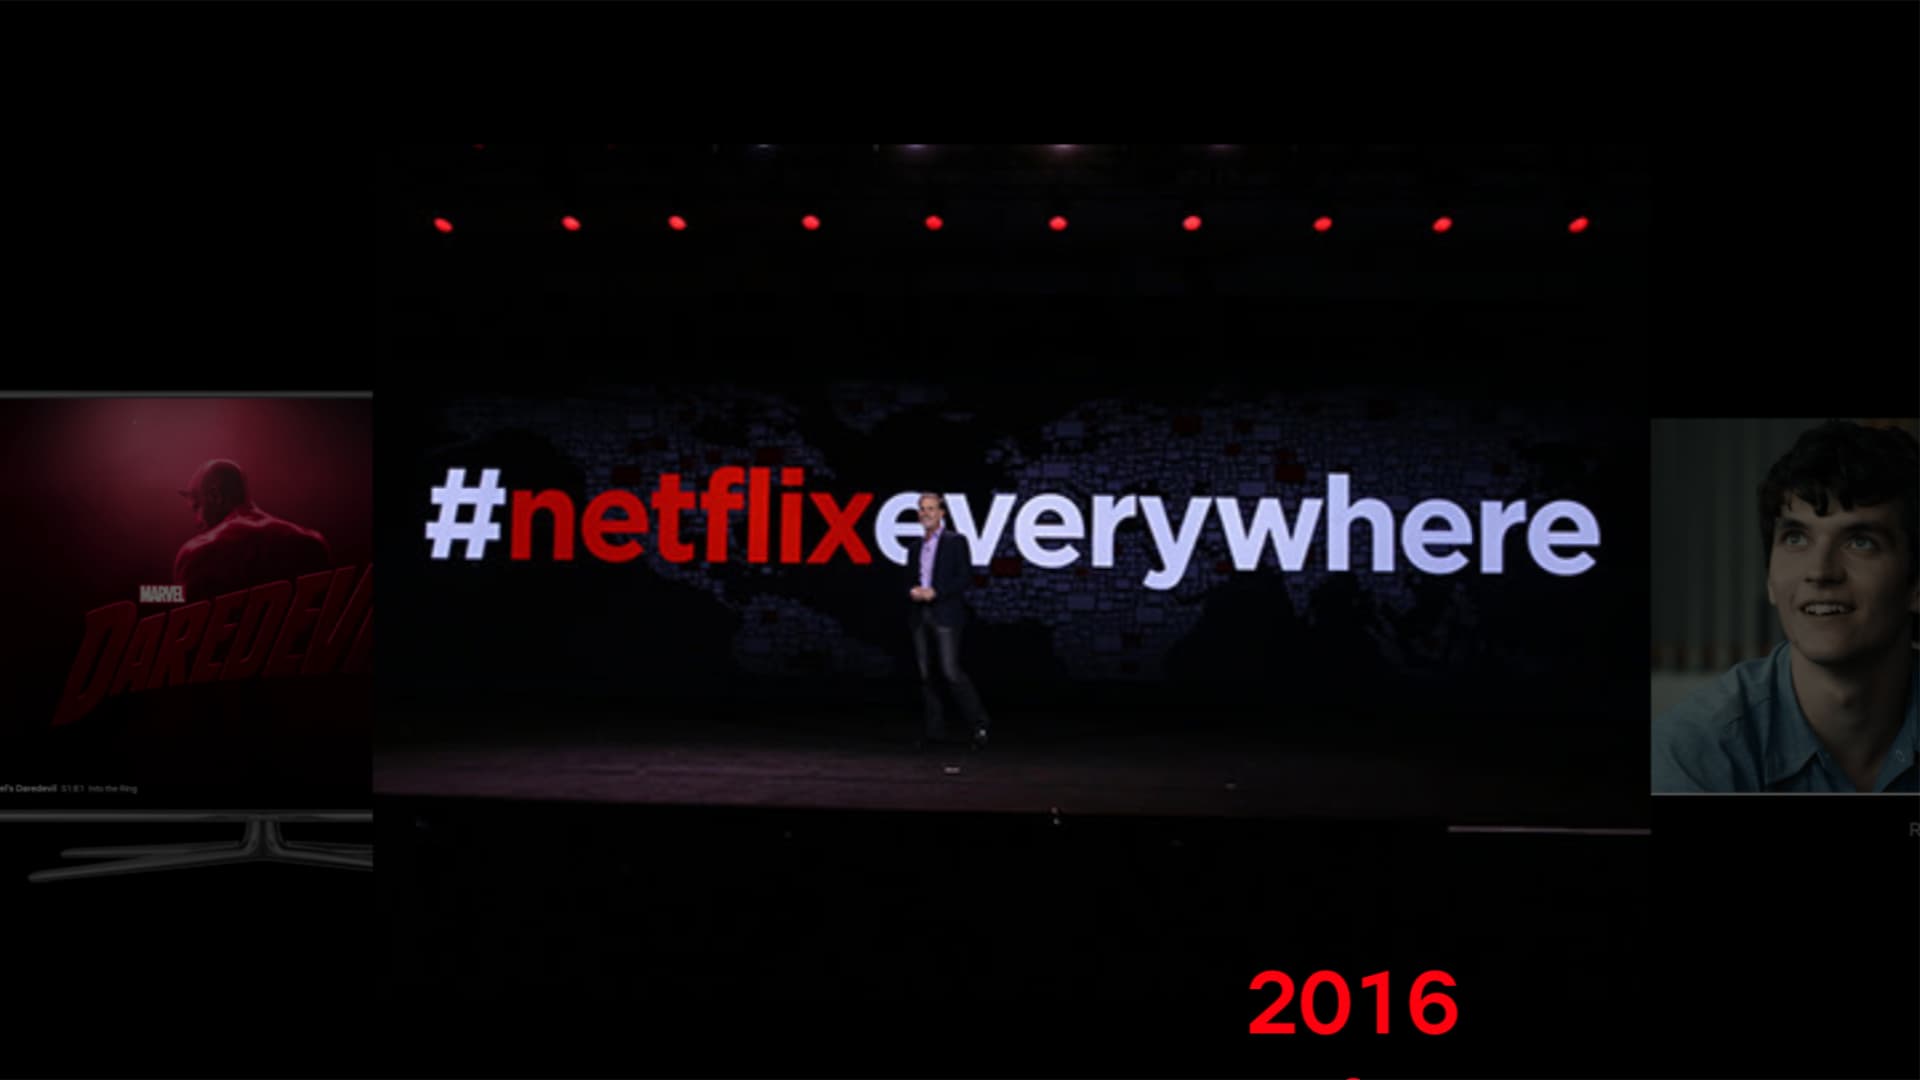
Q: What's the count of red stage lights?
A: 10